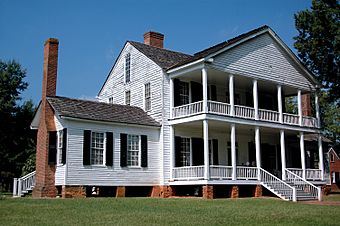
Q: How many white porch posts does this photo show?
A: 14